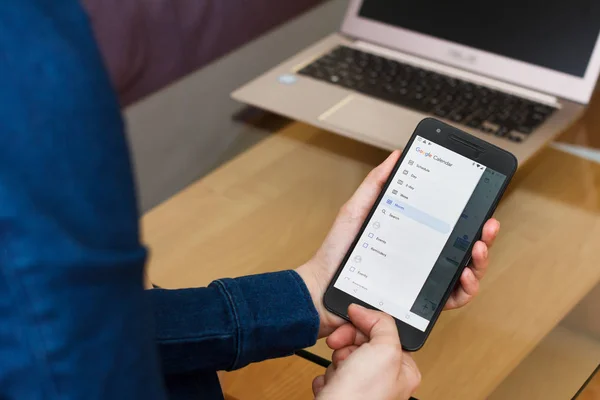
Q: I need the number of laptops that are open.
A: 1